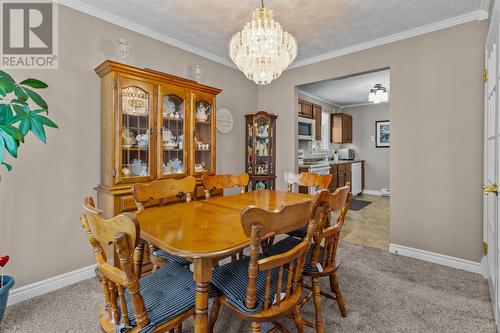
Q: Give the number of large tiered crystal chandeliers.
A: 1